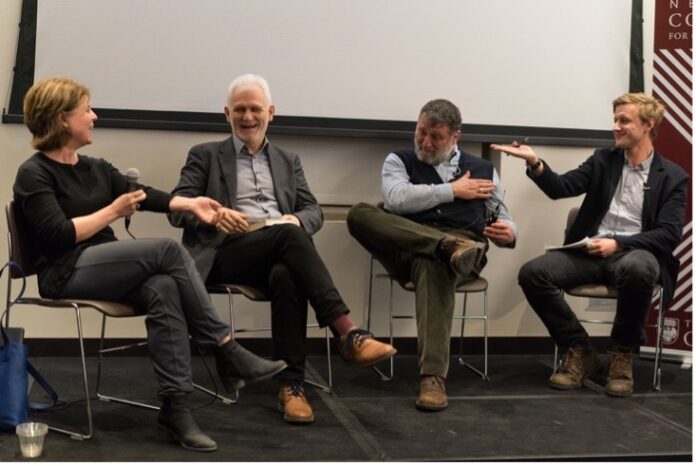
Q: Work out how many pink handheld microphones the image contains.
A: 0